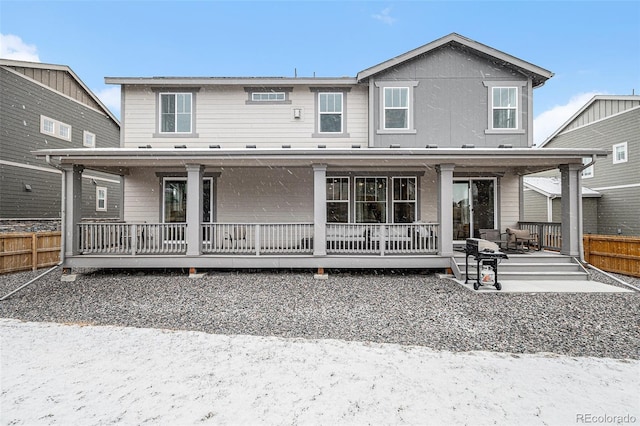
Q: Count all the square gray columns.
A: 5